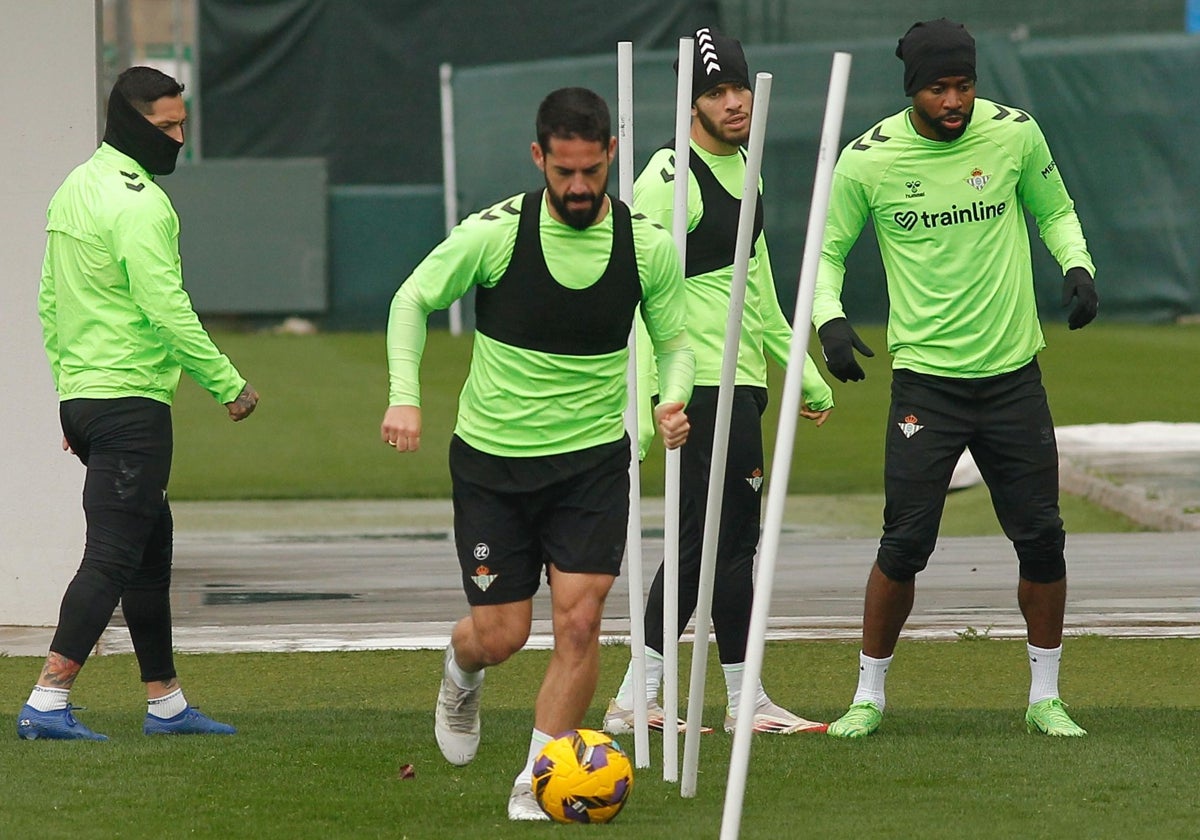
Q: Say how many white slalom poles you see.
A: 4